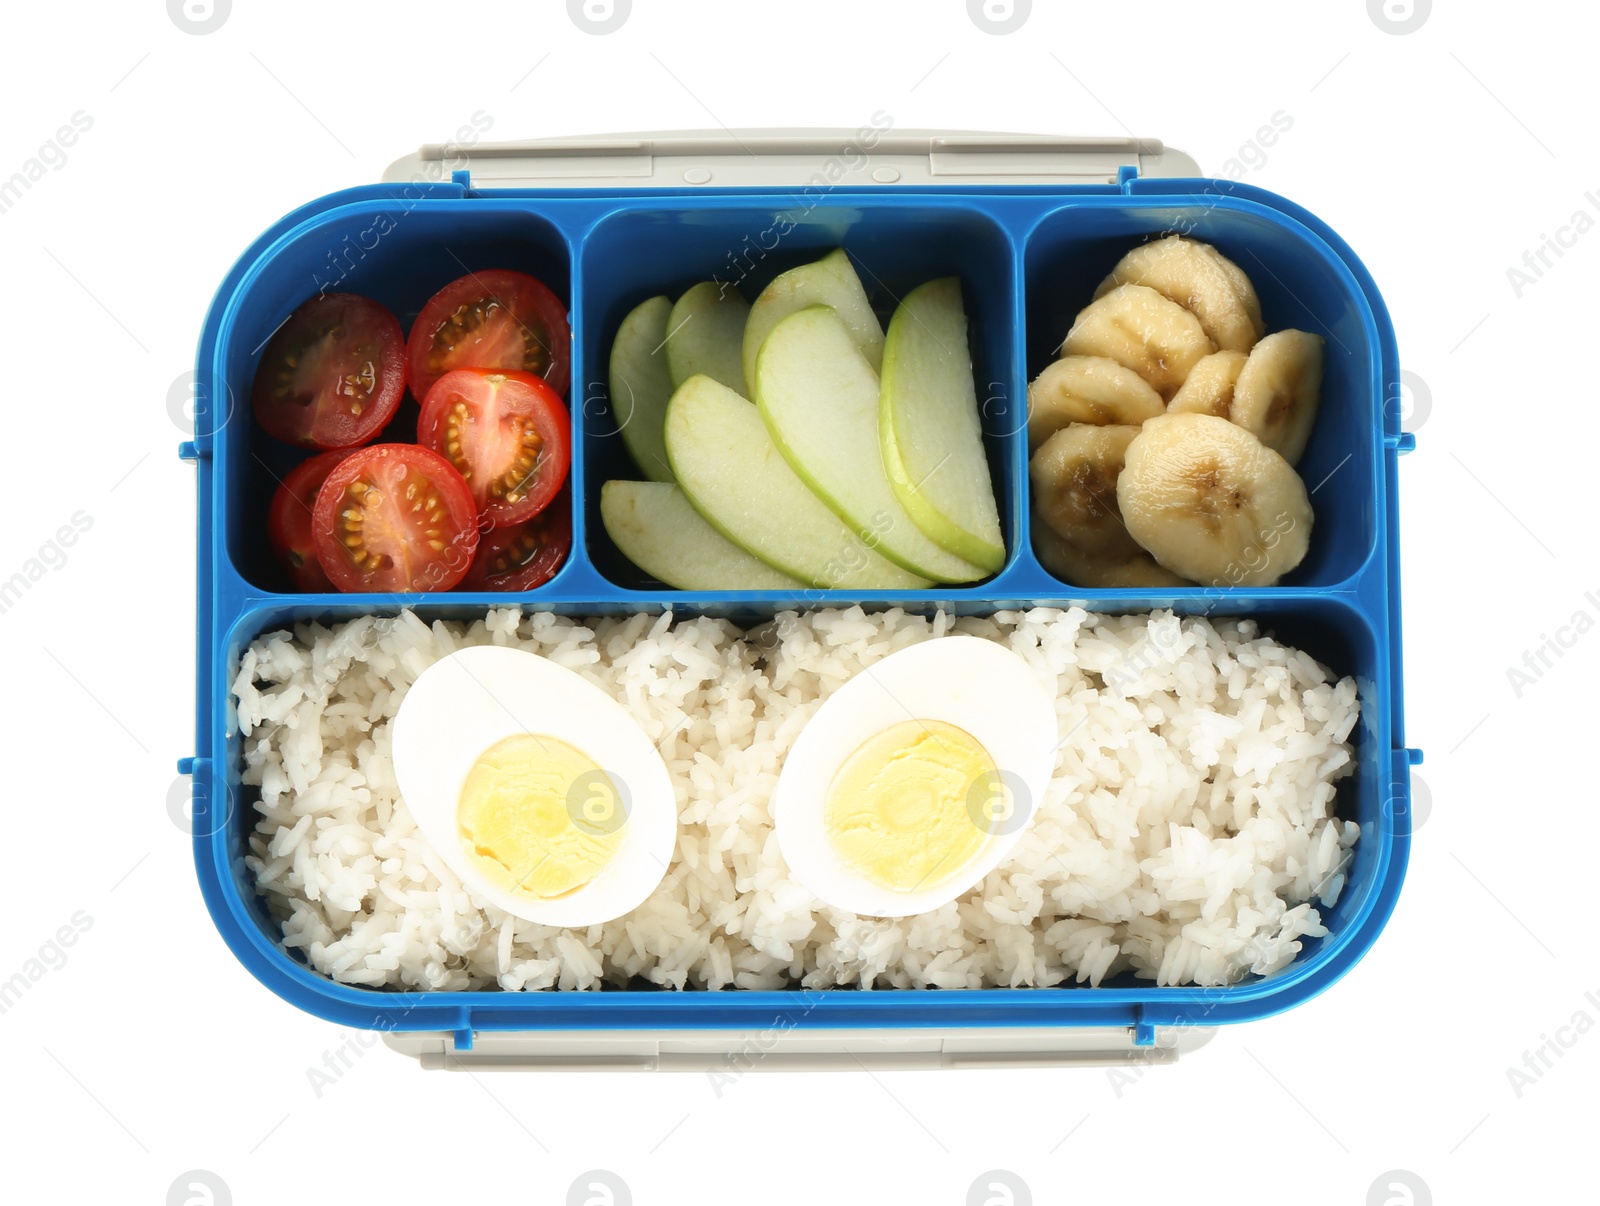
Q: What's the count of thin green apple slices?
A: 7